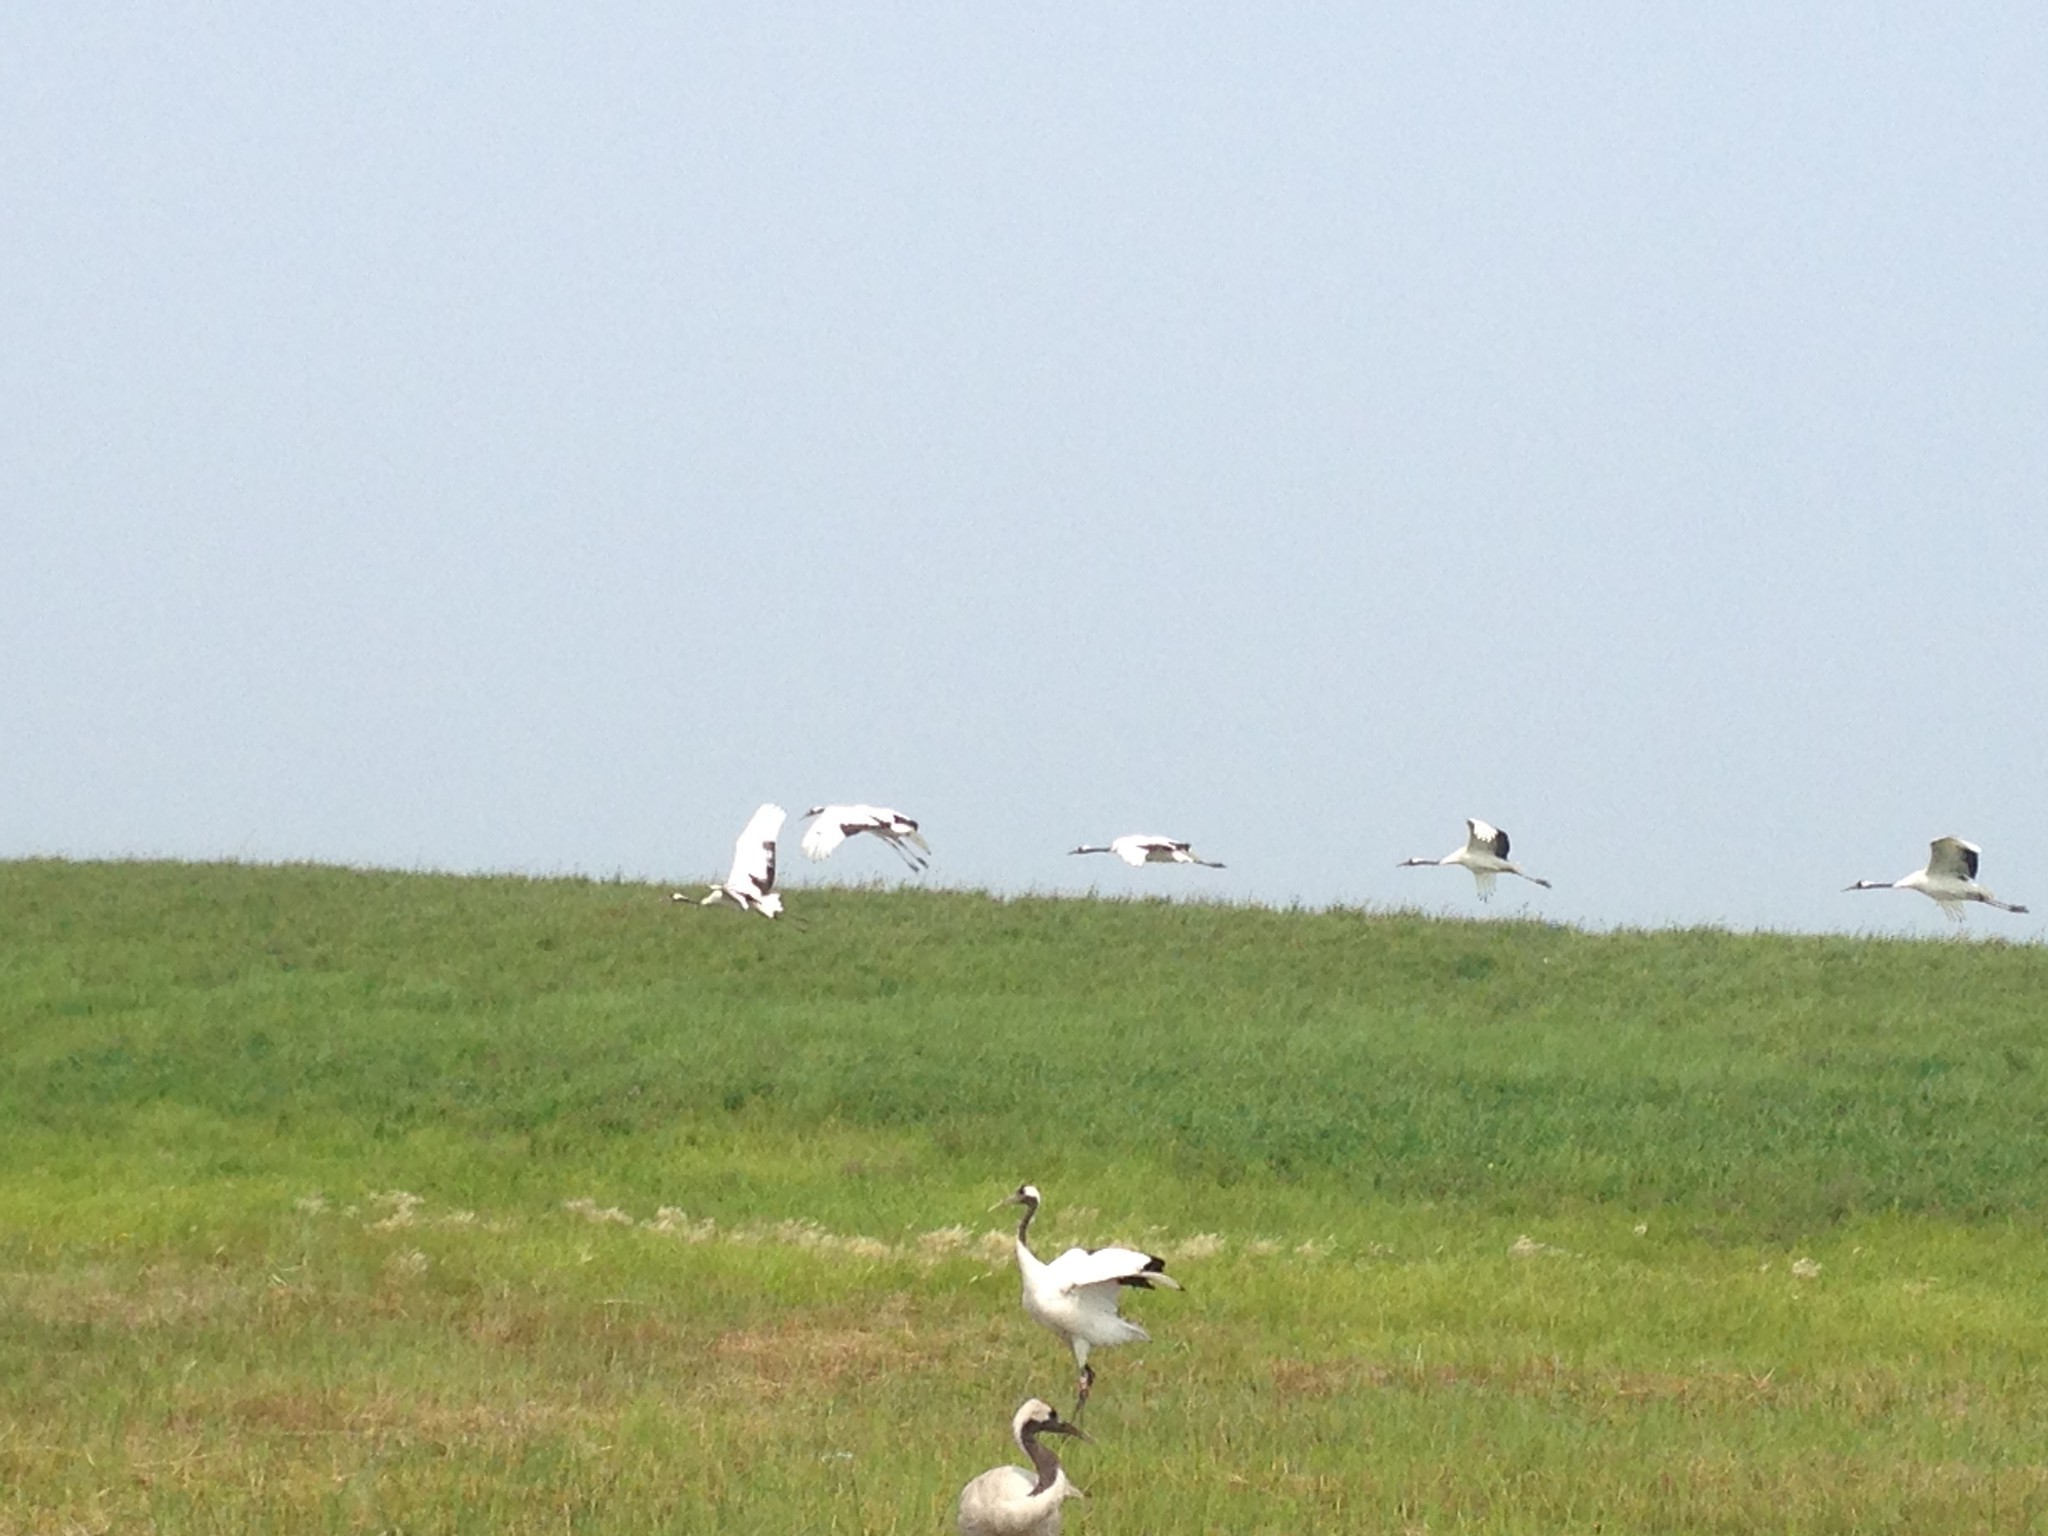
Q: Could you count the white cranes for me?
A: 7